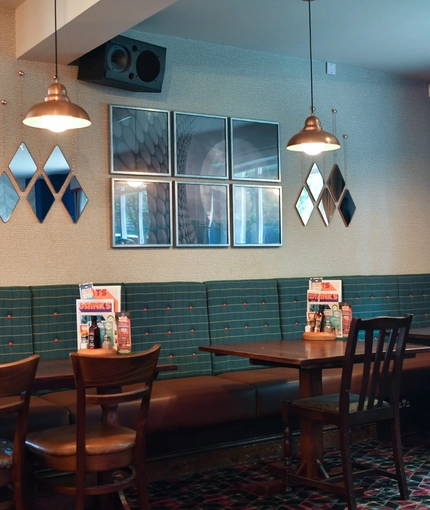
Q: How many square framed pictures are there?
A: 6